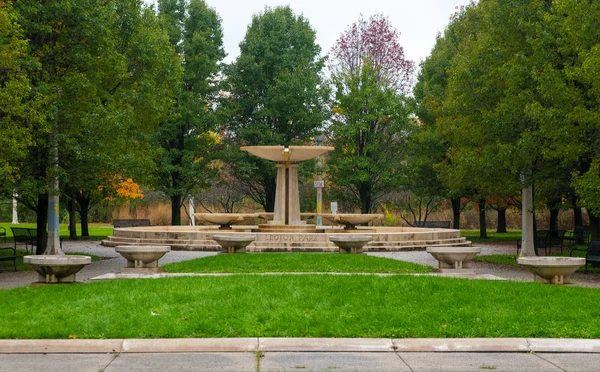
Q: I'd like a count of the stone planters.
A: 6